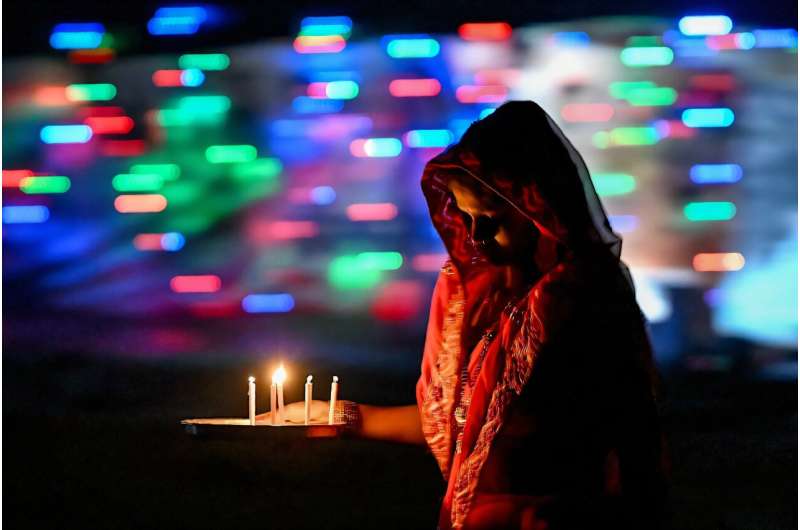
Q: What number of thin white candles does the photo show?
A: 5